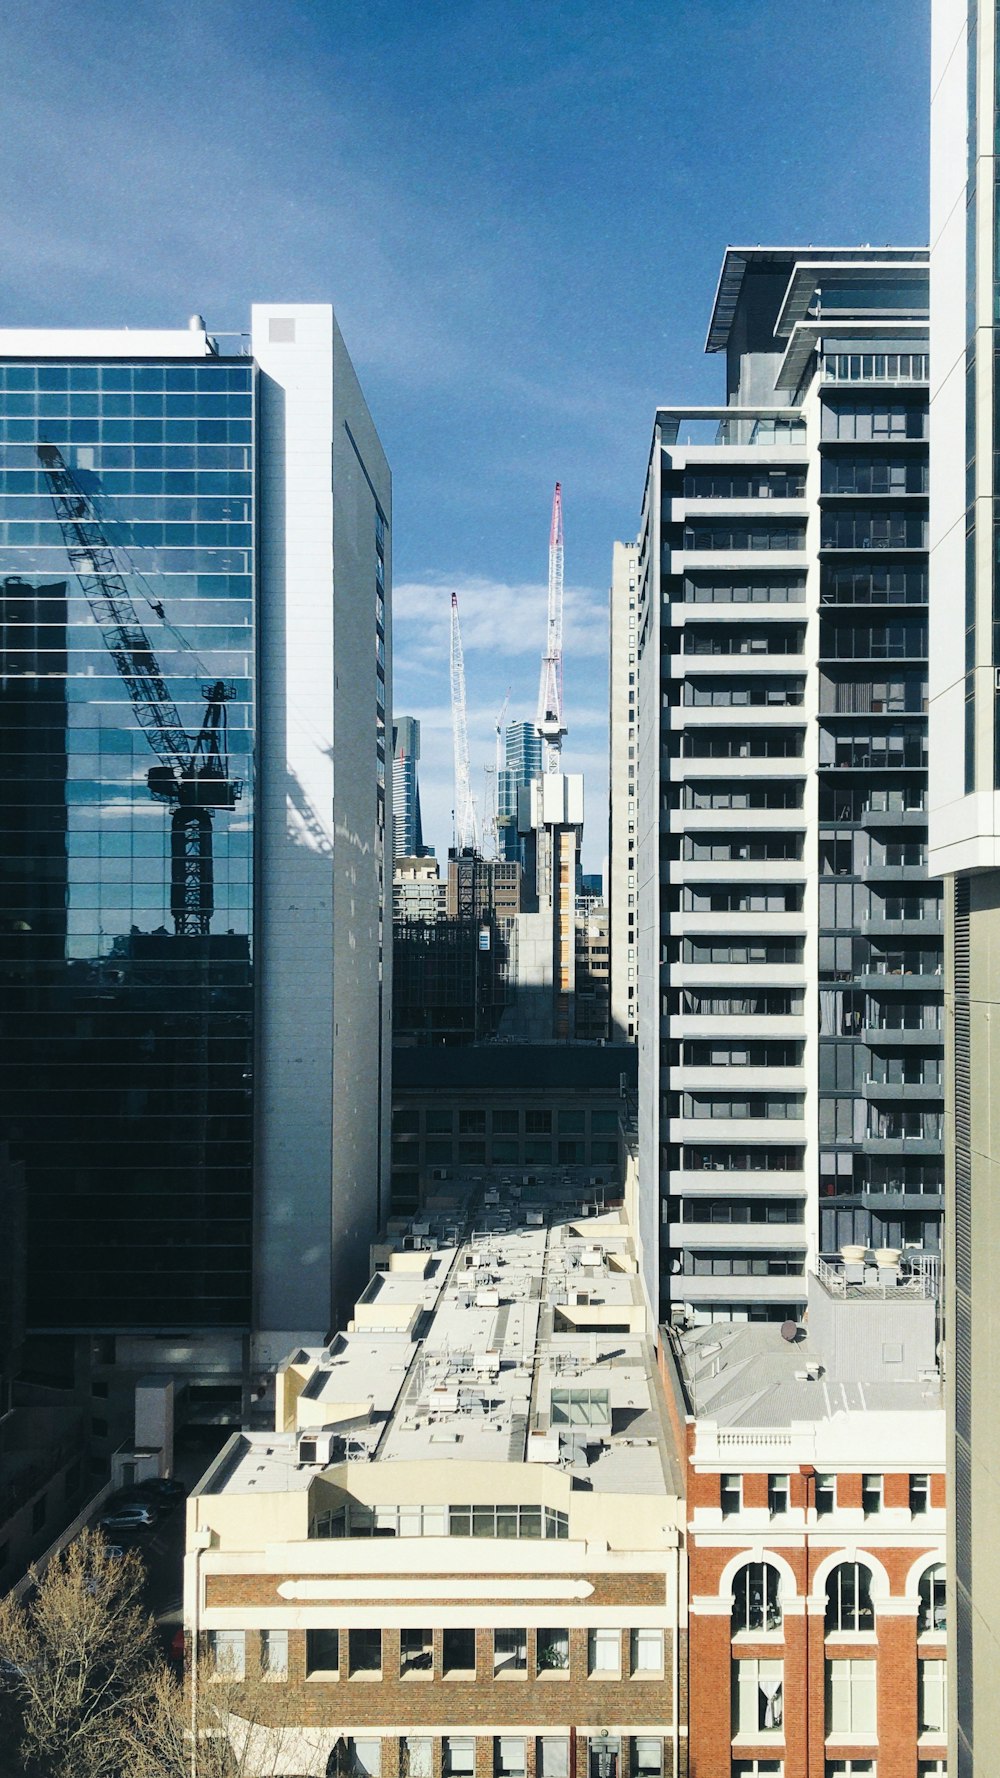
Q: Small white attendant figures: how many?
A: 0